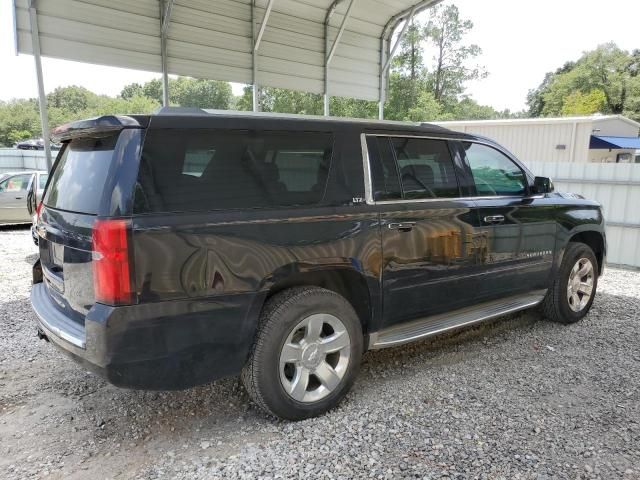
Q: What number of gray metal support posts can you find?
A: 5